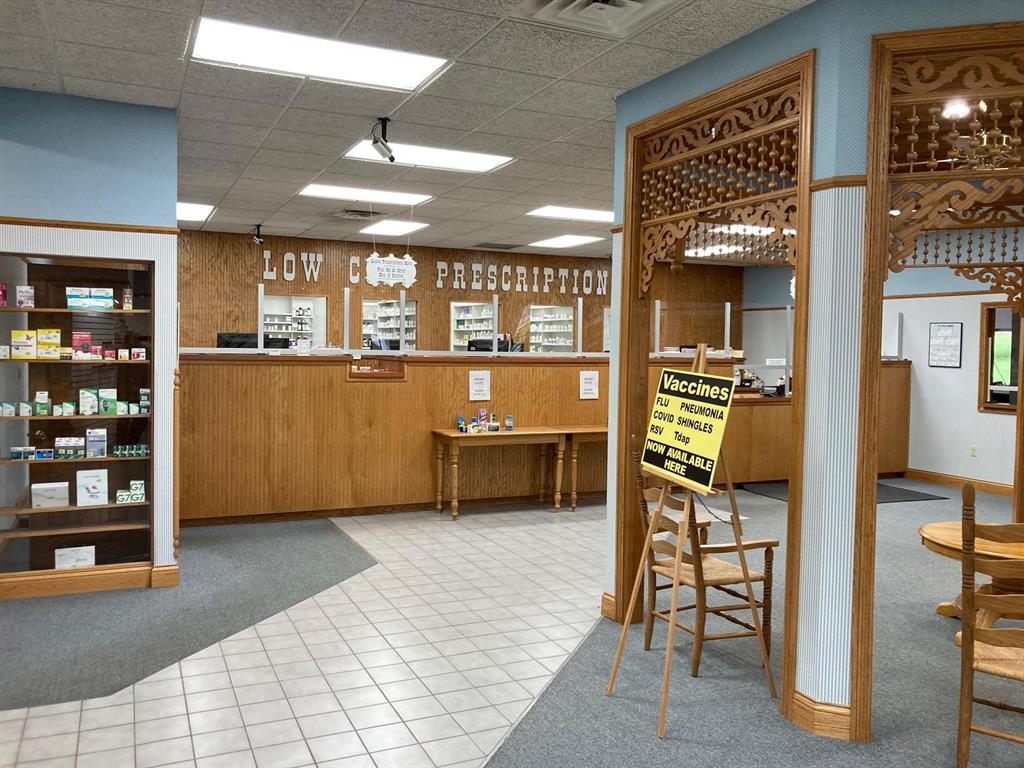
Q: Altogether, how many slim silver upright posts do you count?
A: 9